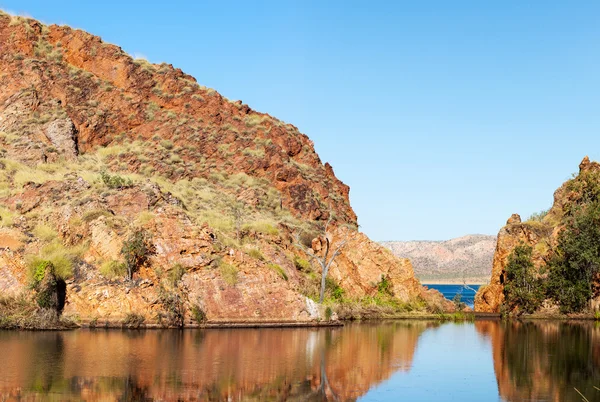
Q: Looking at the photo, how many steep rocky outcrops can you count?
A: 2